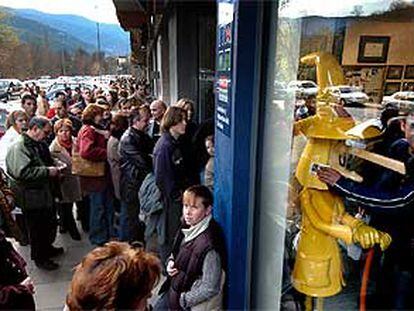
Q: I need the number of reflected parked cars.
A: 3